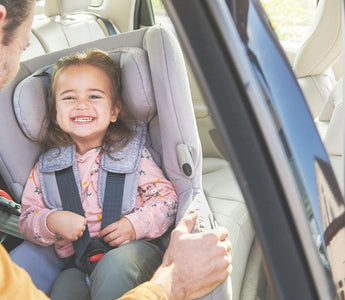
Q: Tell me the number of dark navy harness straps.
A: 2